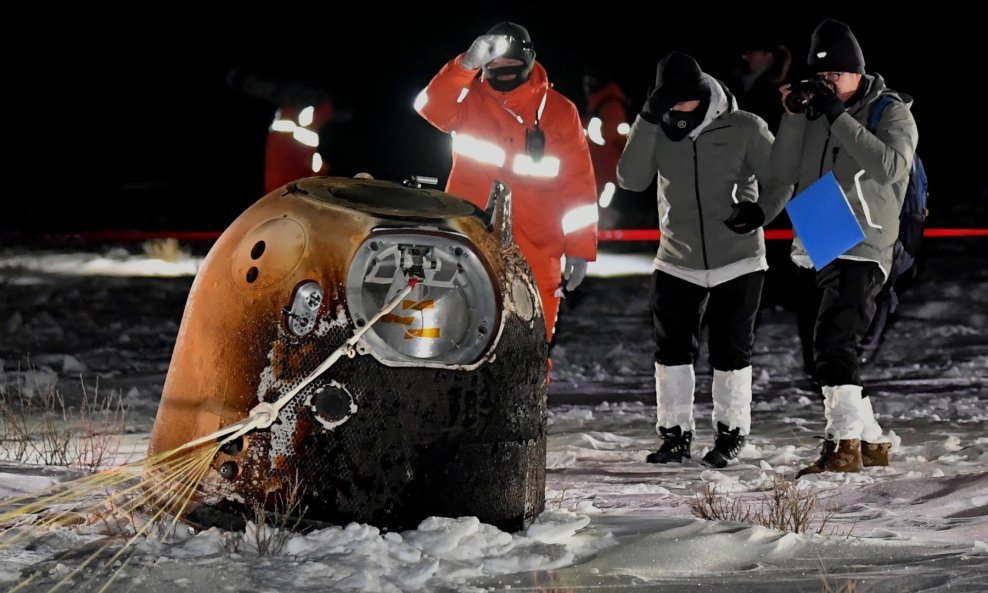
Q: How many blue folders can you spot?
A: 1